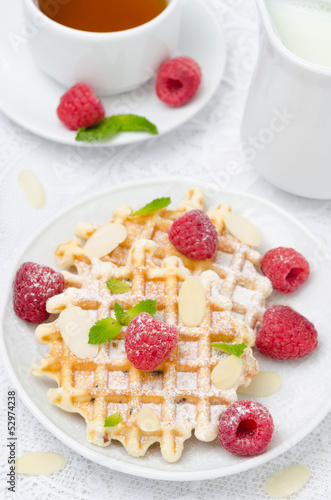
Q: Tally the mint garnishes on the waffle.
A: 5